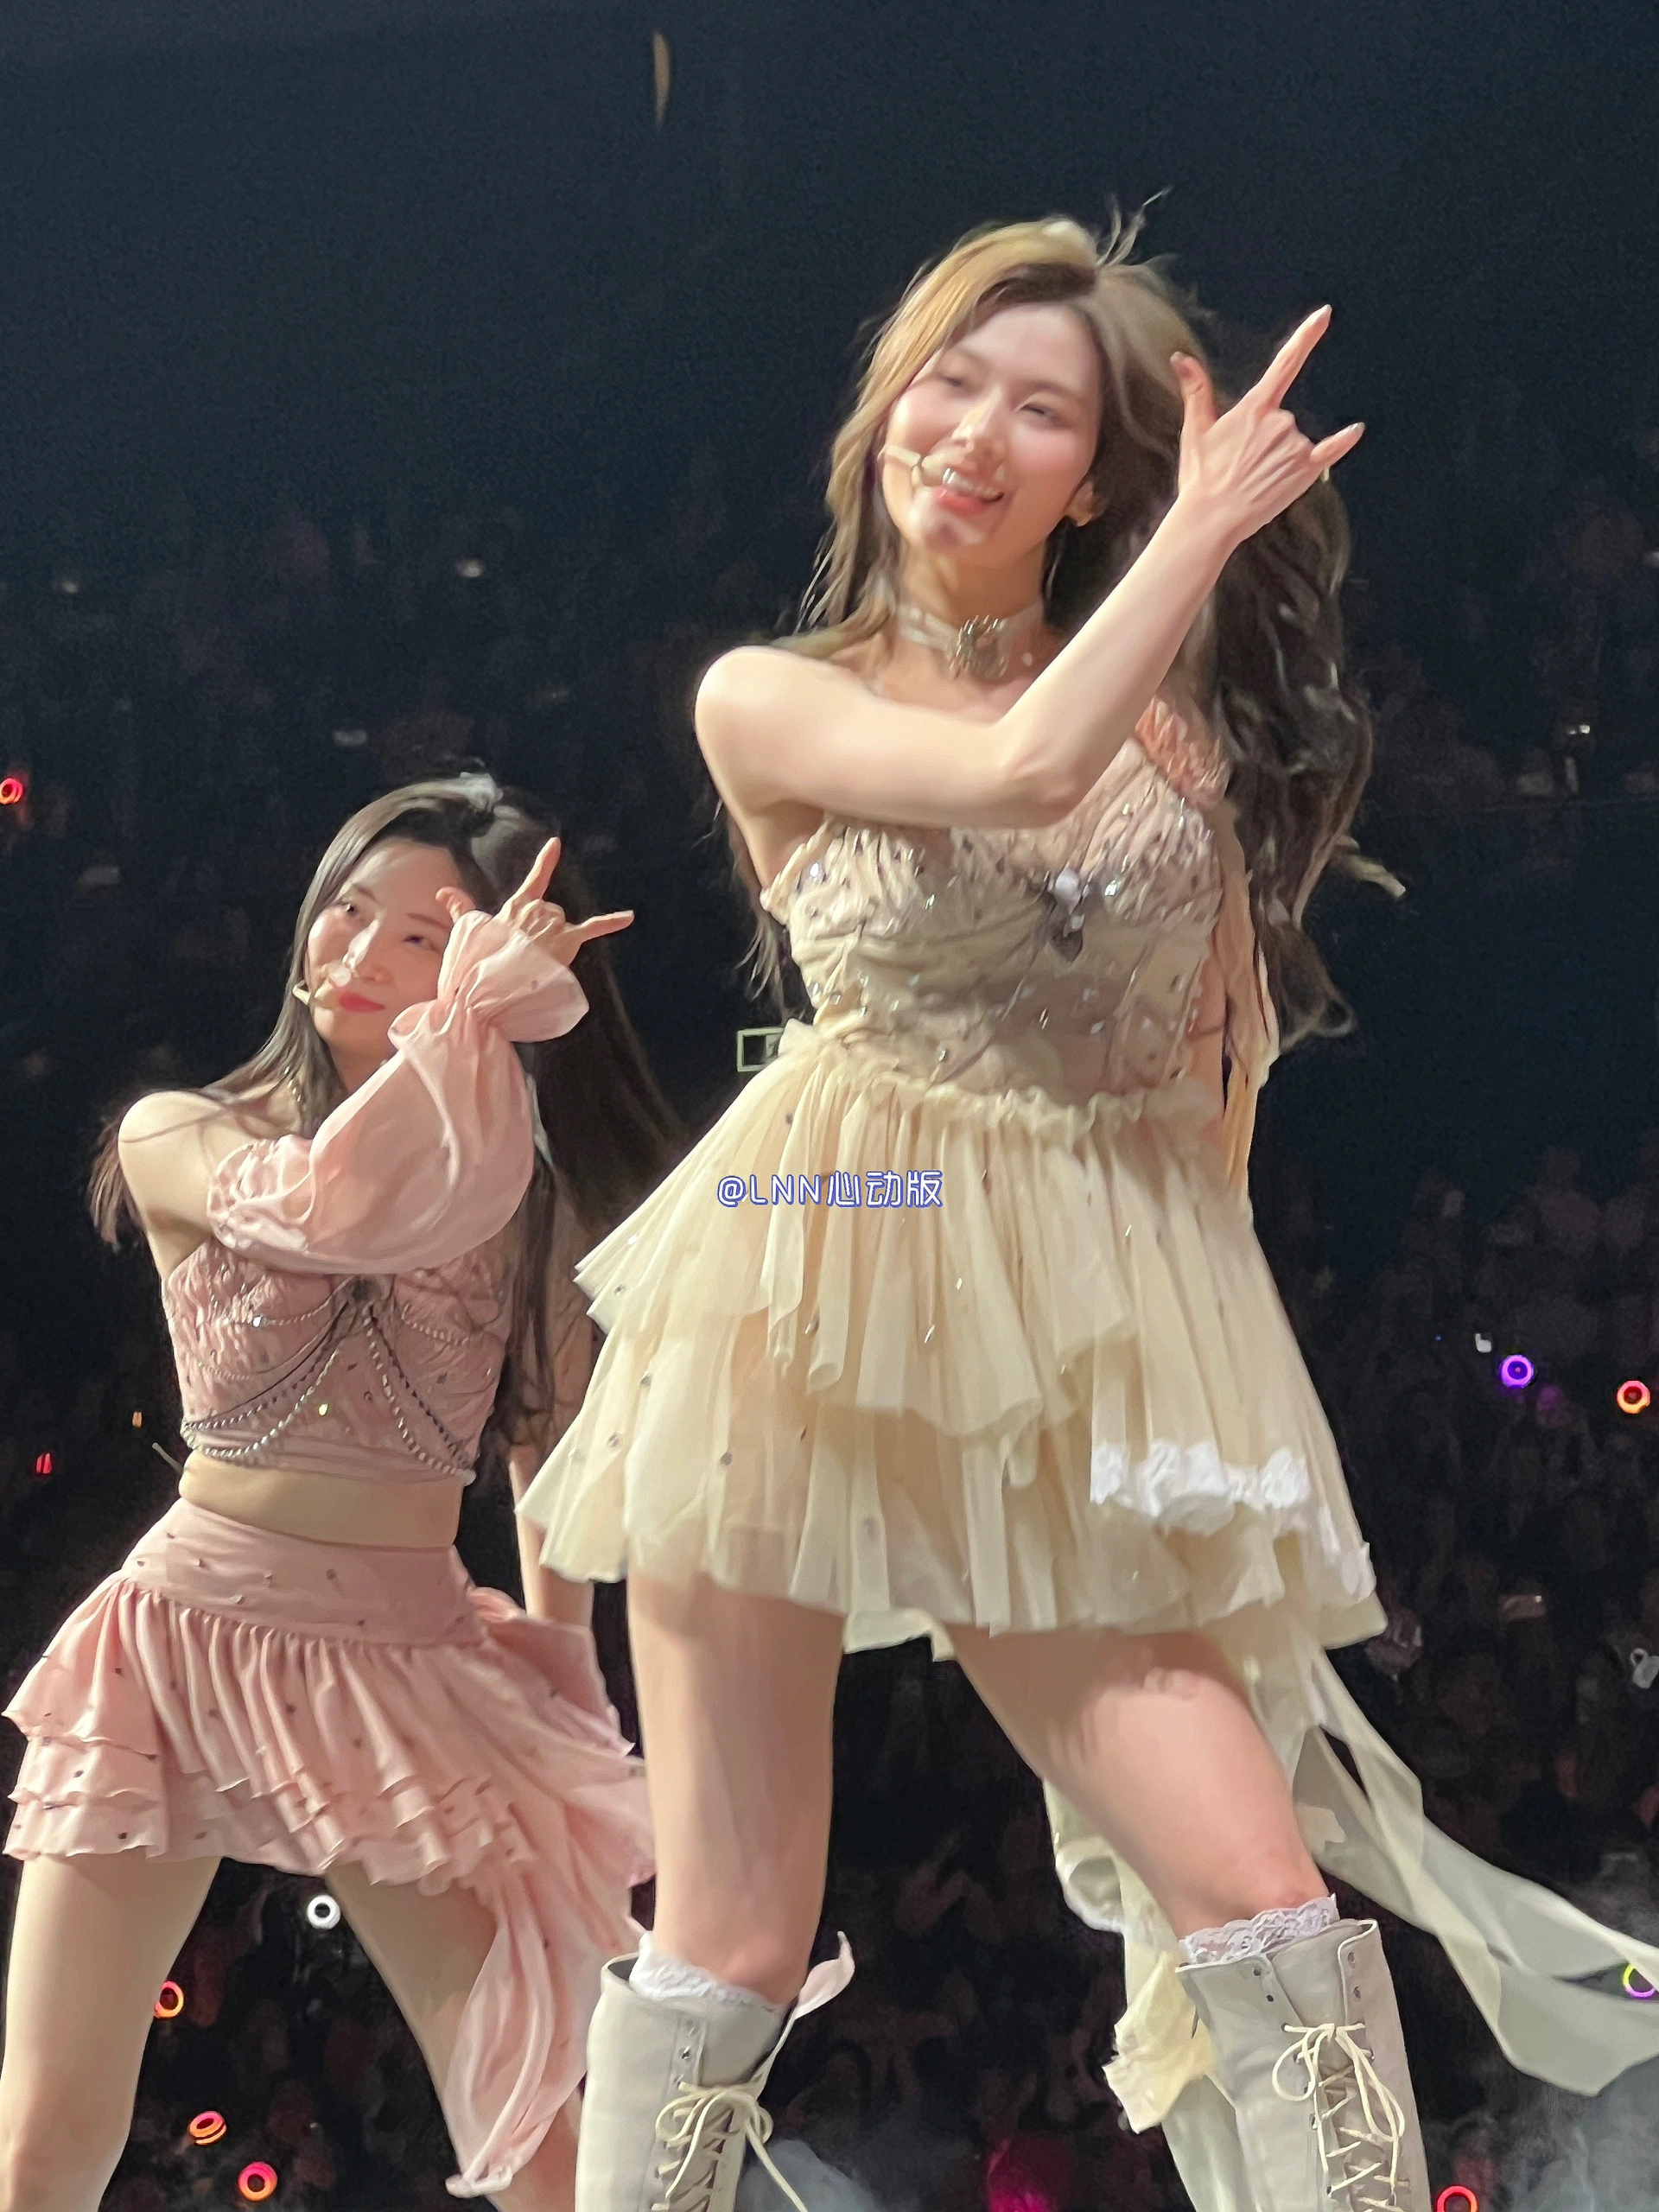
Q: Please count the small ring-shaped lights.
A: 9